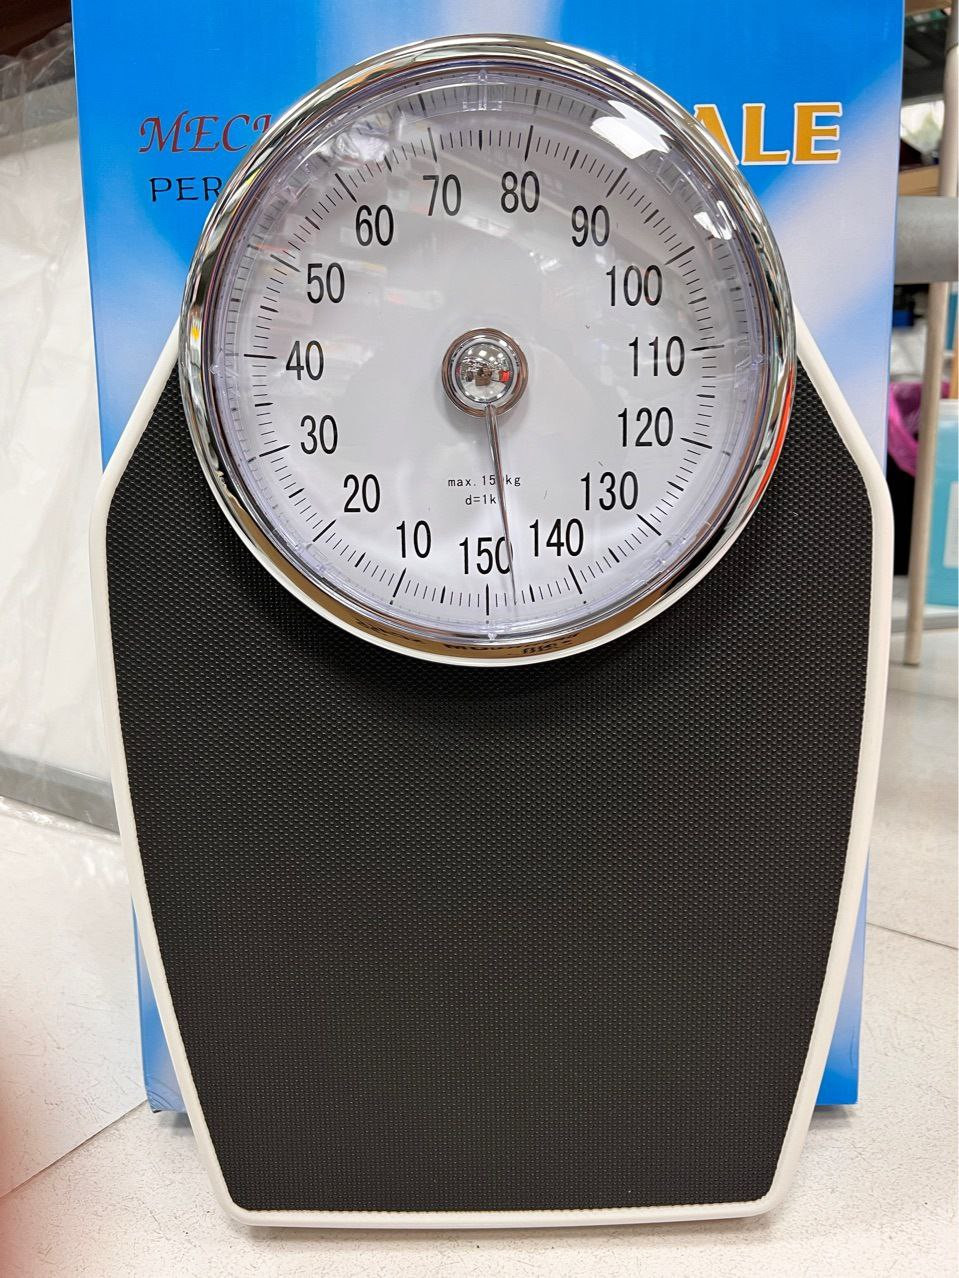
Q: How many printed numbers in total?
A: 15